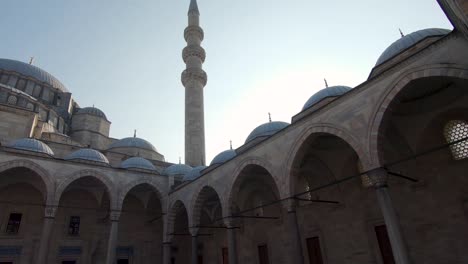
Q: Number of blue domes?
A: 12